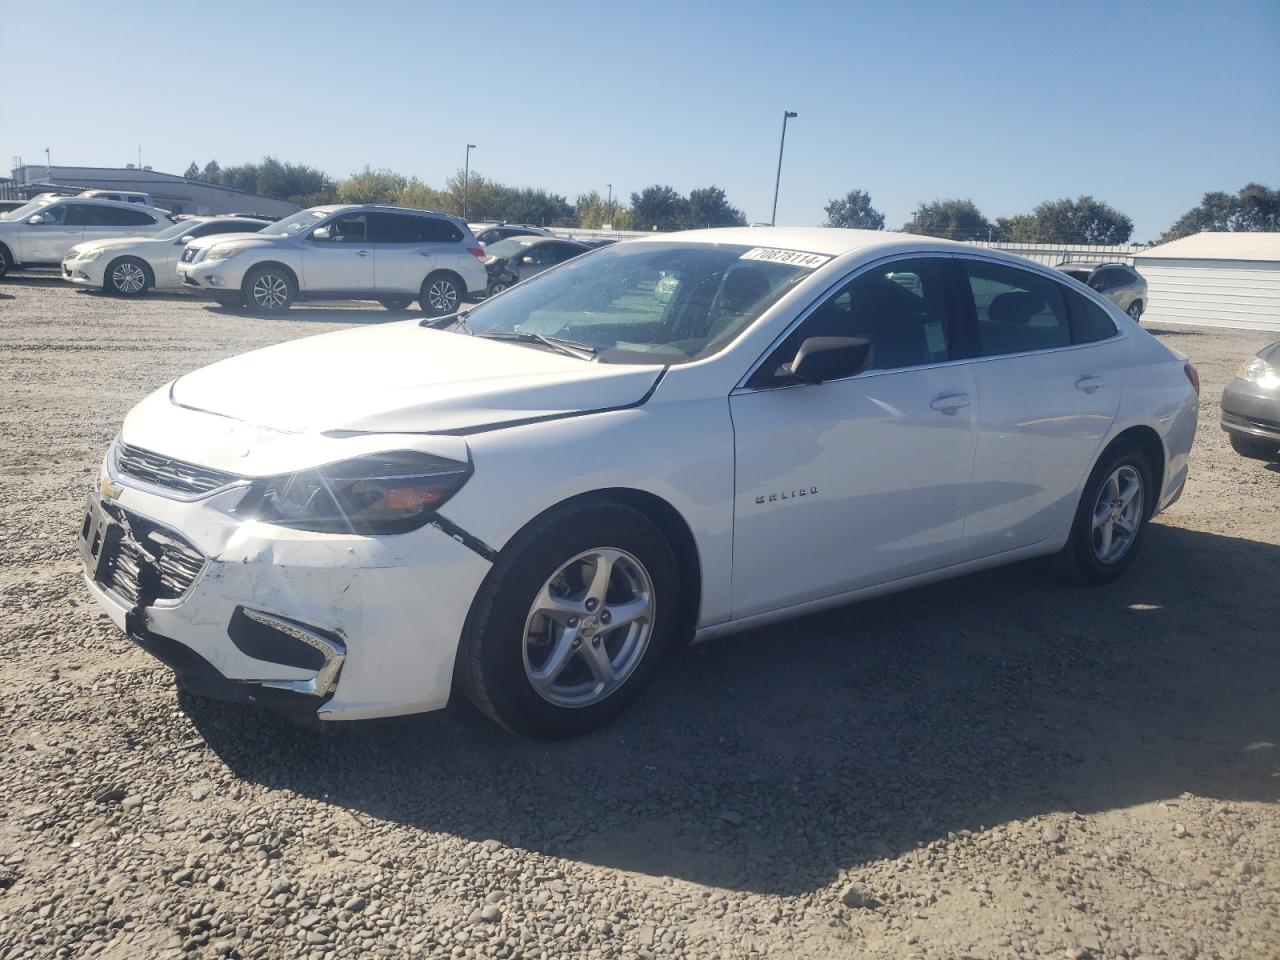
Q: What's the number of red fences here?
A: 0